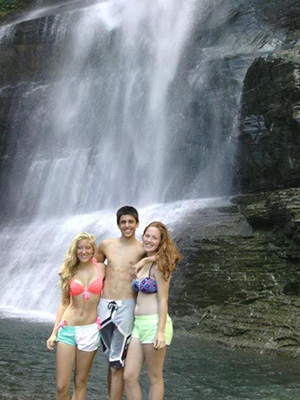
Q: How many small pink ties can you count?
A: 3